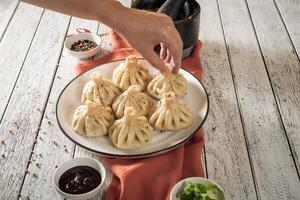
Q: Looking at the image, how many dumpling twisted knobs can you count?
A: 7